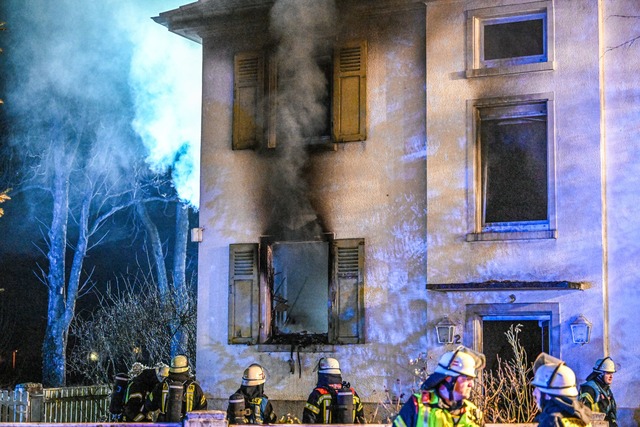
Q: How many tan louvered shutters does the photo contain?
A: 4